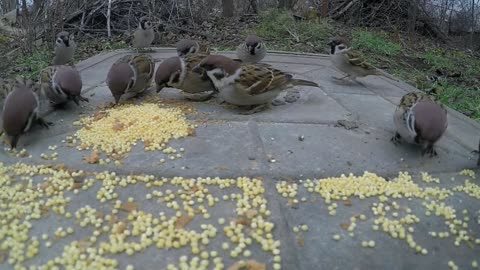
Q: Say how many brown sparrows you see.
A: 11